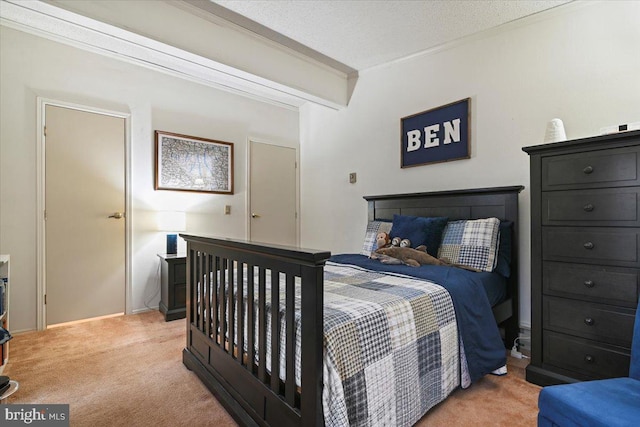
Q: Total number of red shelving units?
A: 0